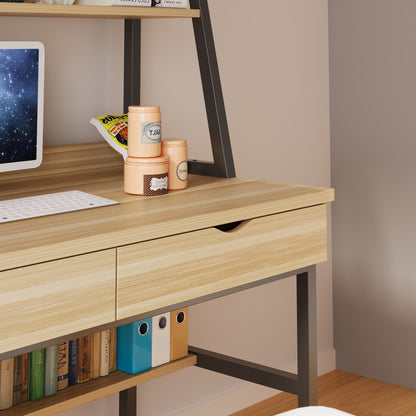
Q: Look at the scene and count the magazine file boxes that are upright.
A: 3